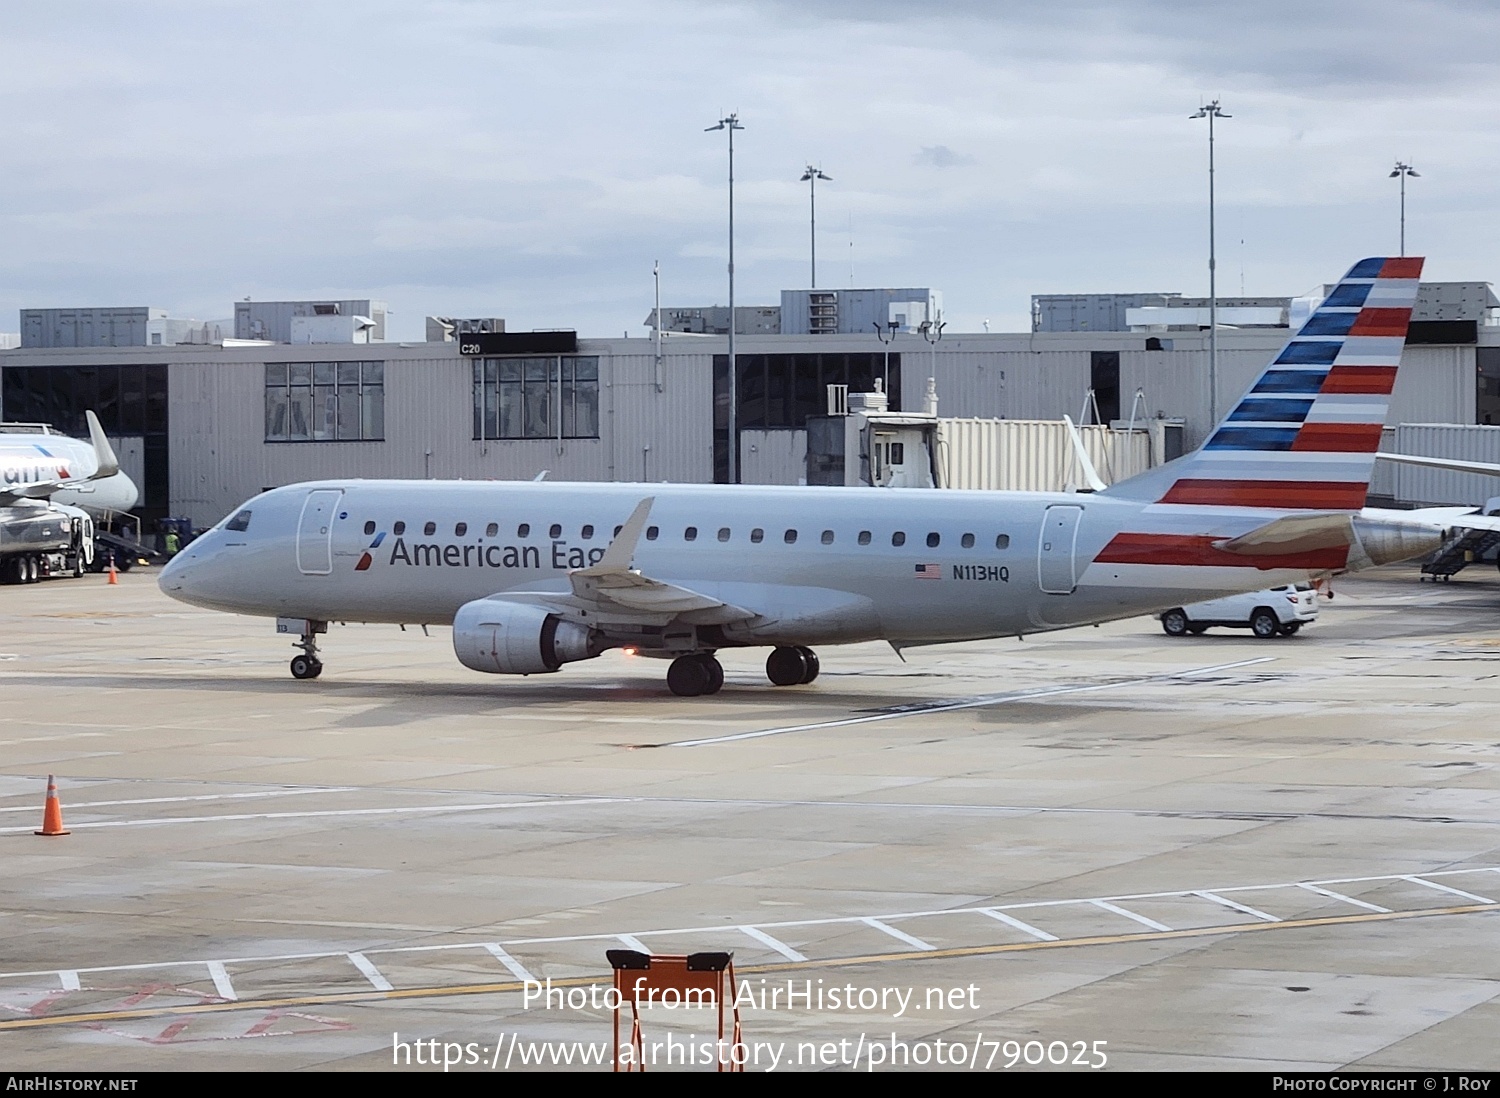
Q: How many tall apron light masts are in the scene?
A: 4